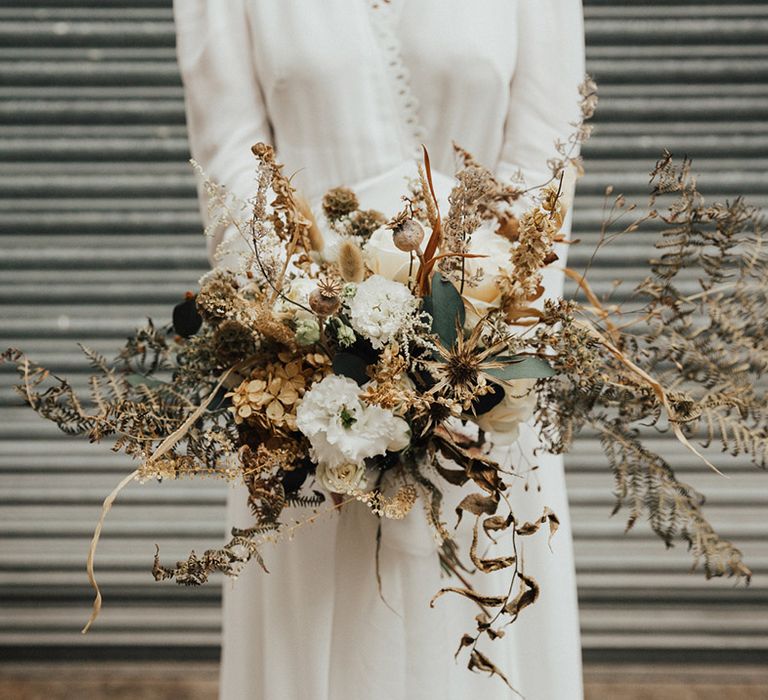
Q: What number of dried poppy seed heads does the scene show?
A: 2